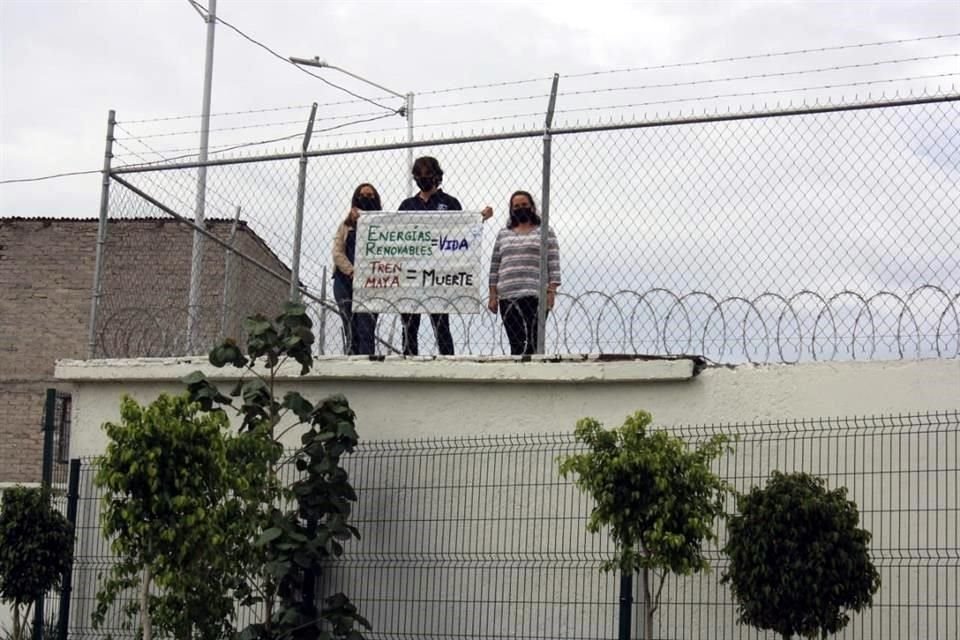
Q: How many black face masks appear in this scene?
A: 3